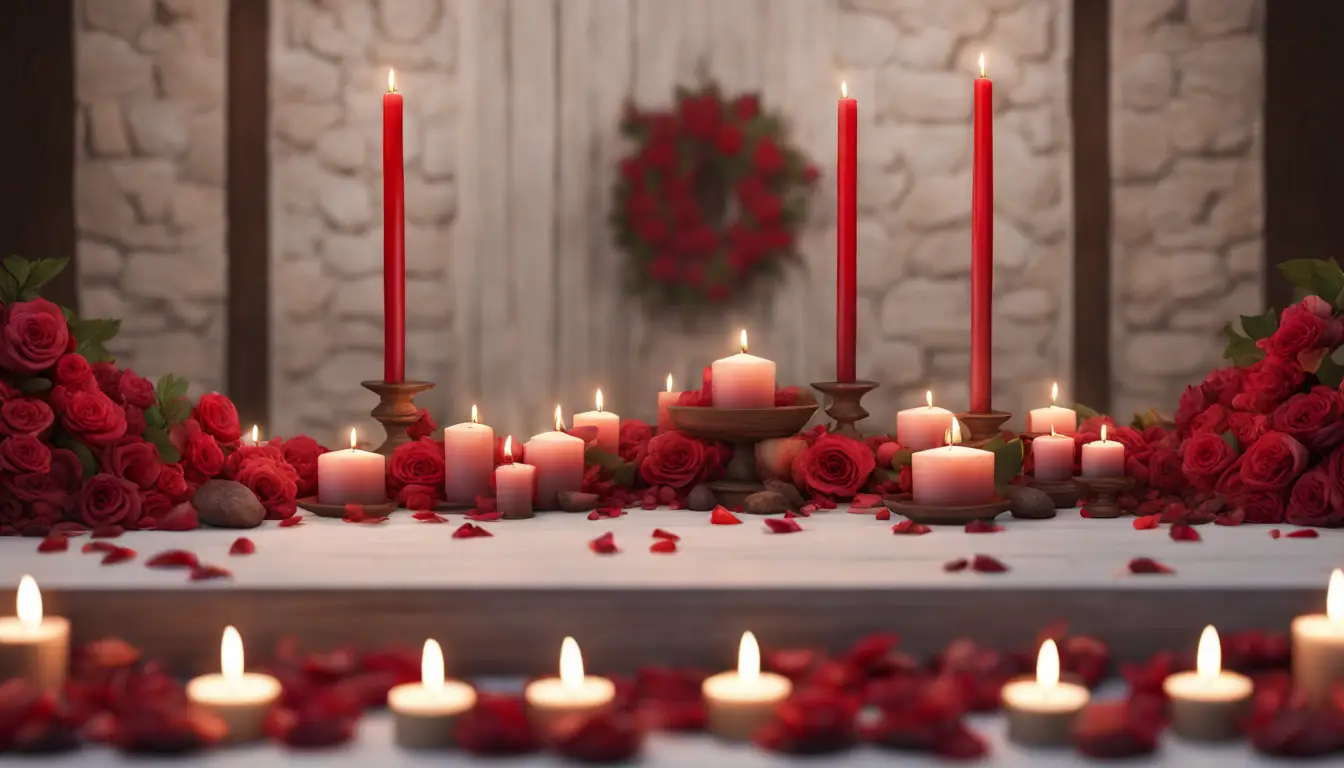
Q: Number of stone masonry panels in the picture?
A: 4